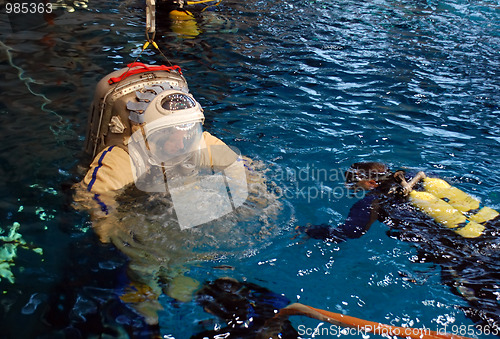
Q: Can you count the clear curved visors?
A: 1